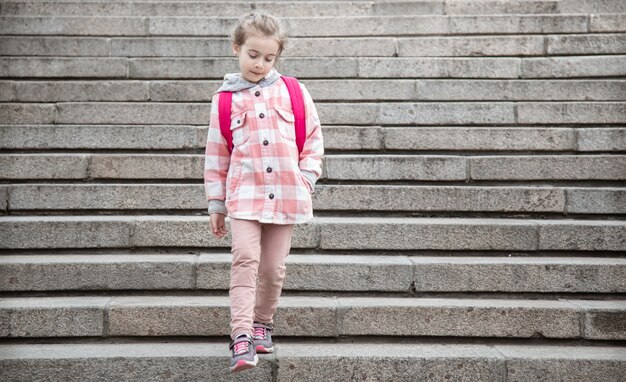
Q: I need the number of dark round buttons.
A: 6